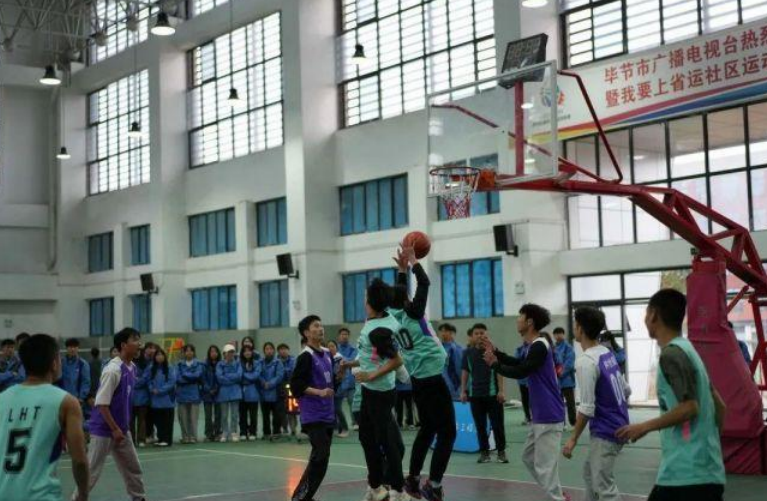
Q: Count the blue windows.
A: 12